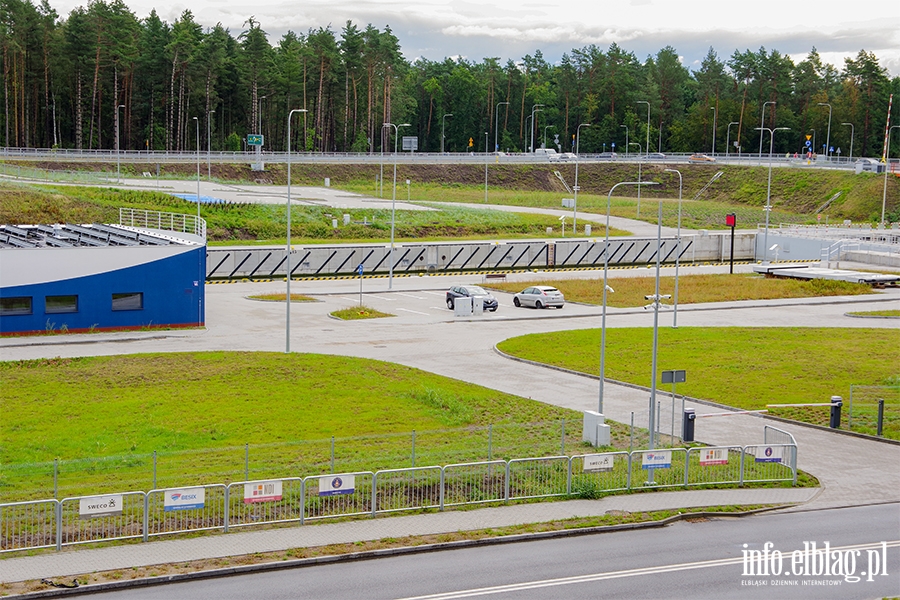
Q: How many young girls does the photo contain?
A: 0